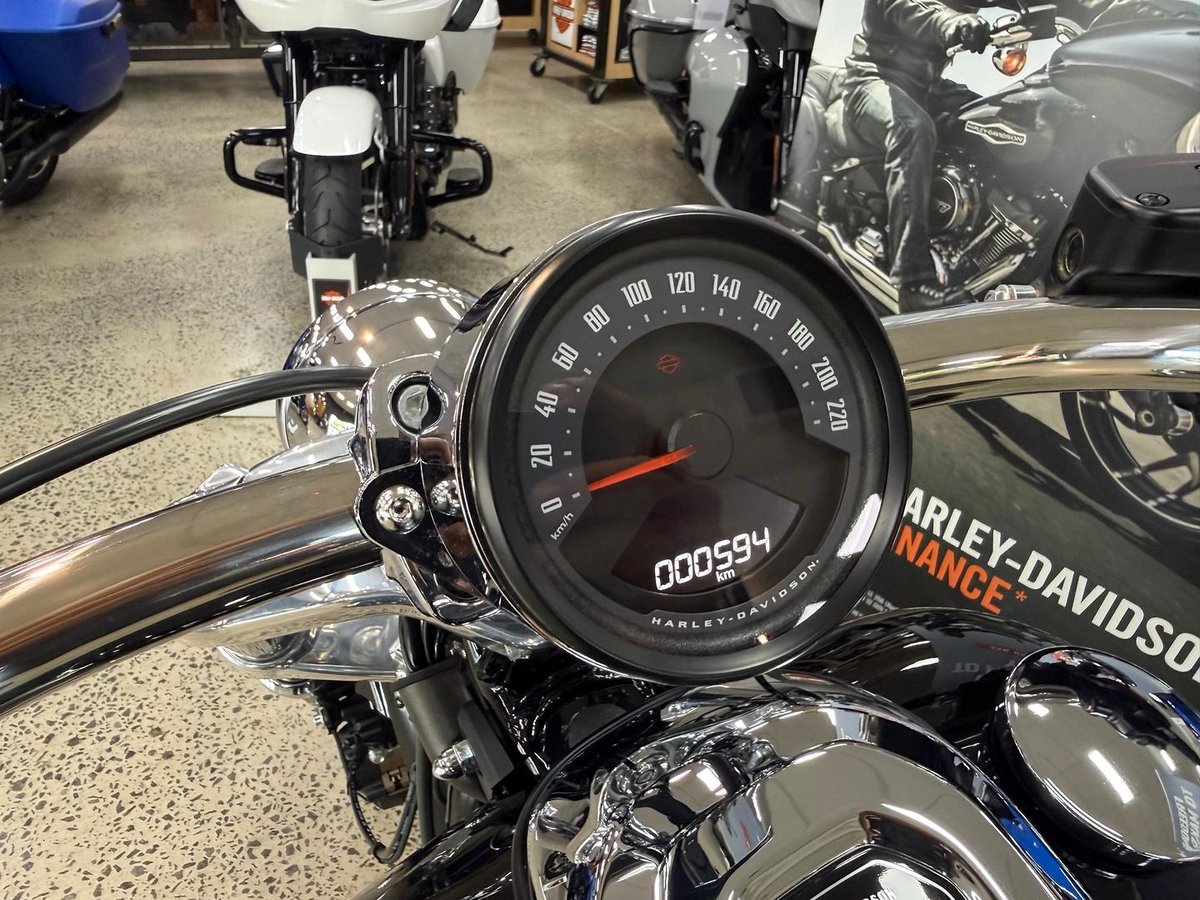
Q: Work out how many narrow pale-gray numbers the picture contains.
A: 12